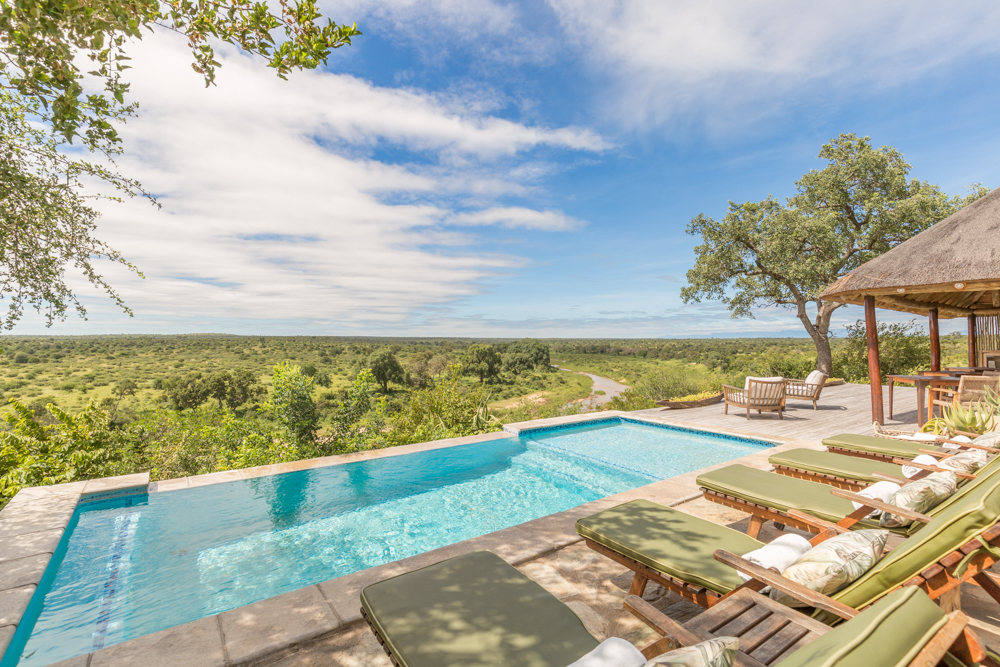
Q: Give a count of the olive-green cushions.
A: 5